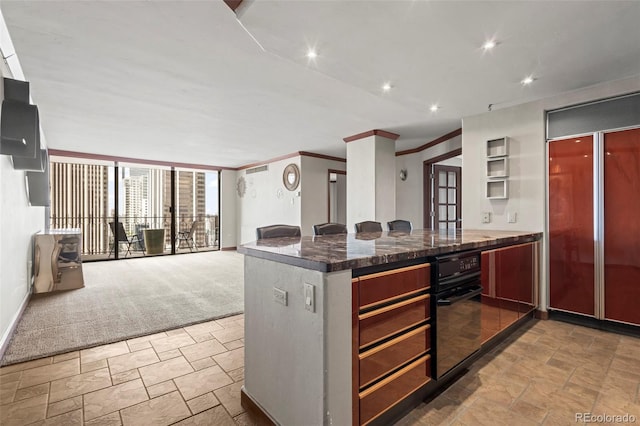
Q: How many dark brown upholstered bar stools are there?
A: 4